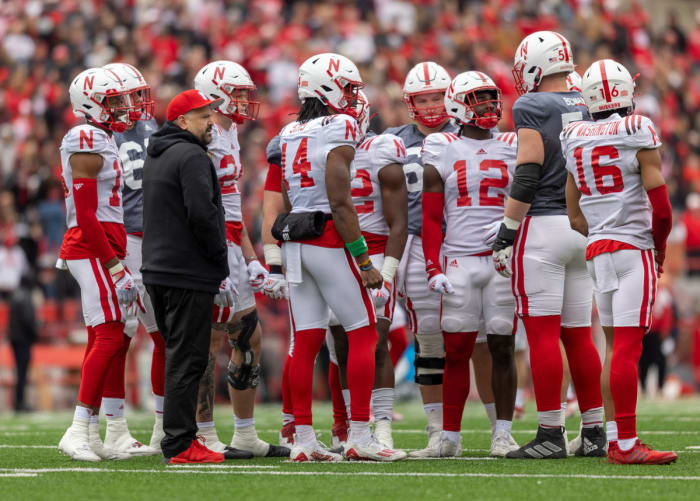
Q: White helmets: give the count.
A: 10